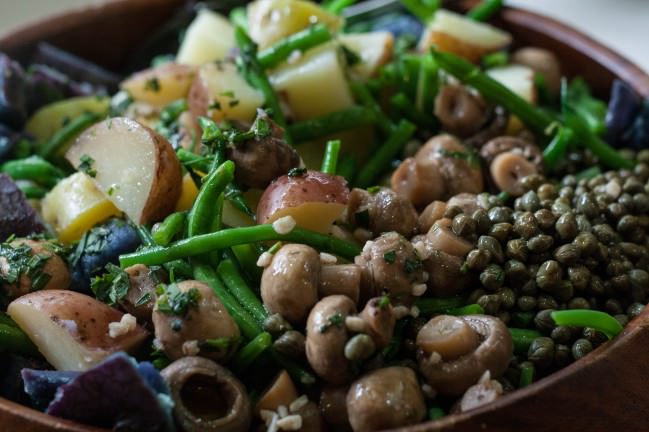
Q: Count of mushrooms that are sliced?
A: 0